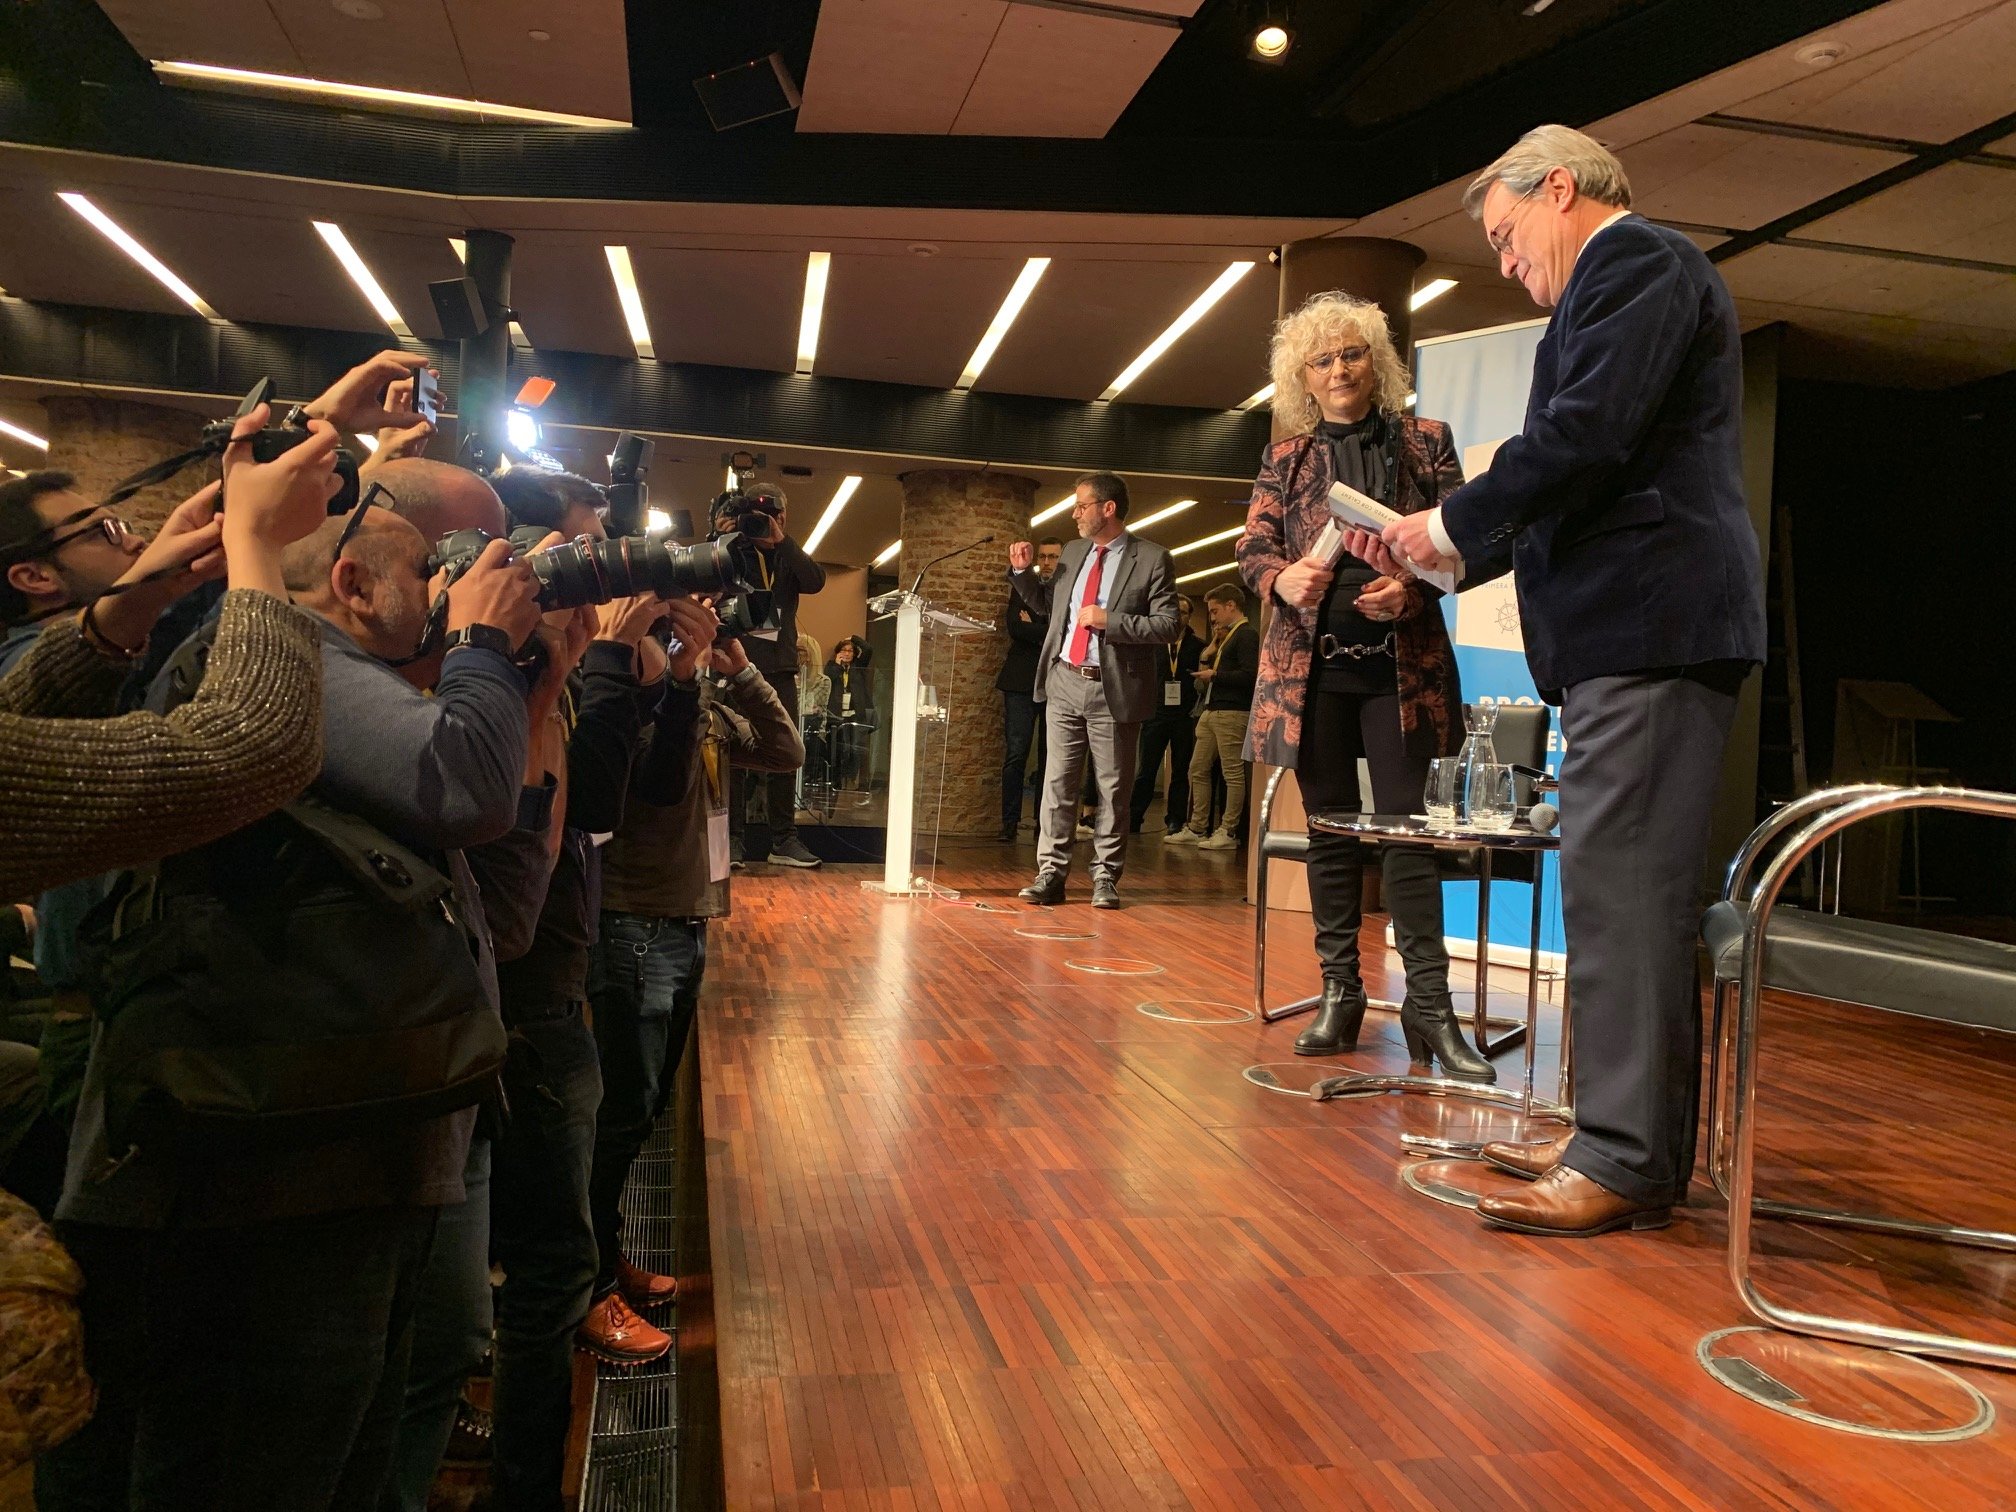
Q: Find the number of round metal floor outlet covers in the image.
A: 7